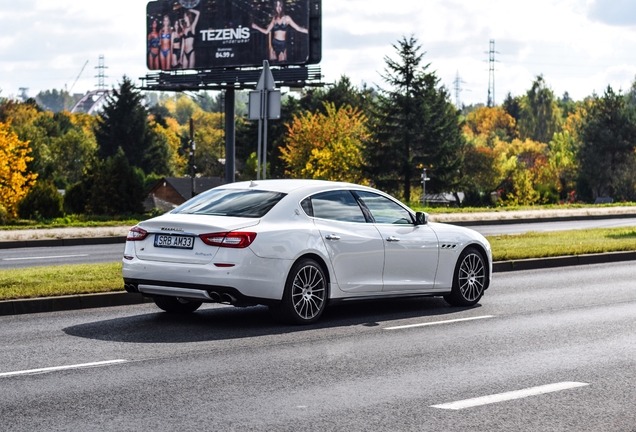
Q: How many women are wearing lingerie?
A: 5